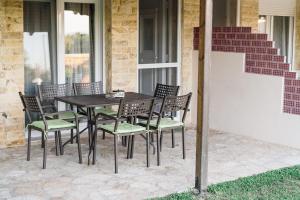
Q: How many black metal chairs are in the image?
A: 6